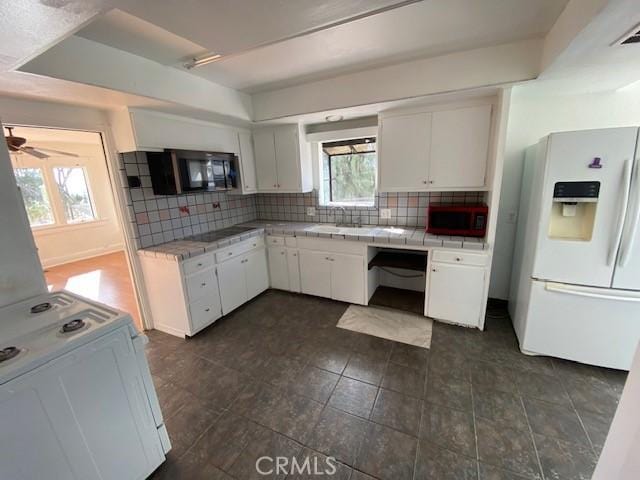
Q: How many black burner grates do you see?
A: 3